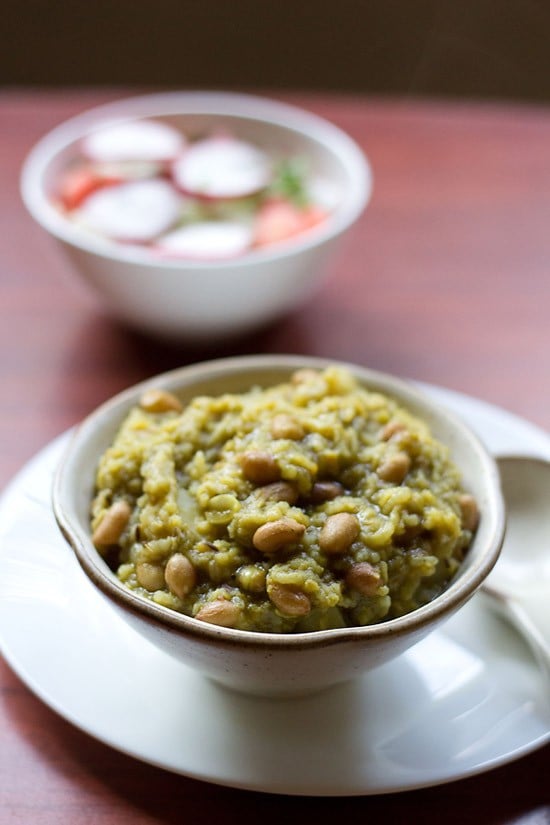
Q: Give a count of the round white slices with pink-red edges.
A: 4